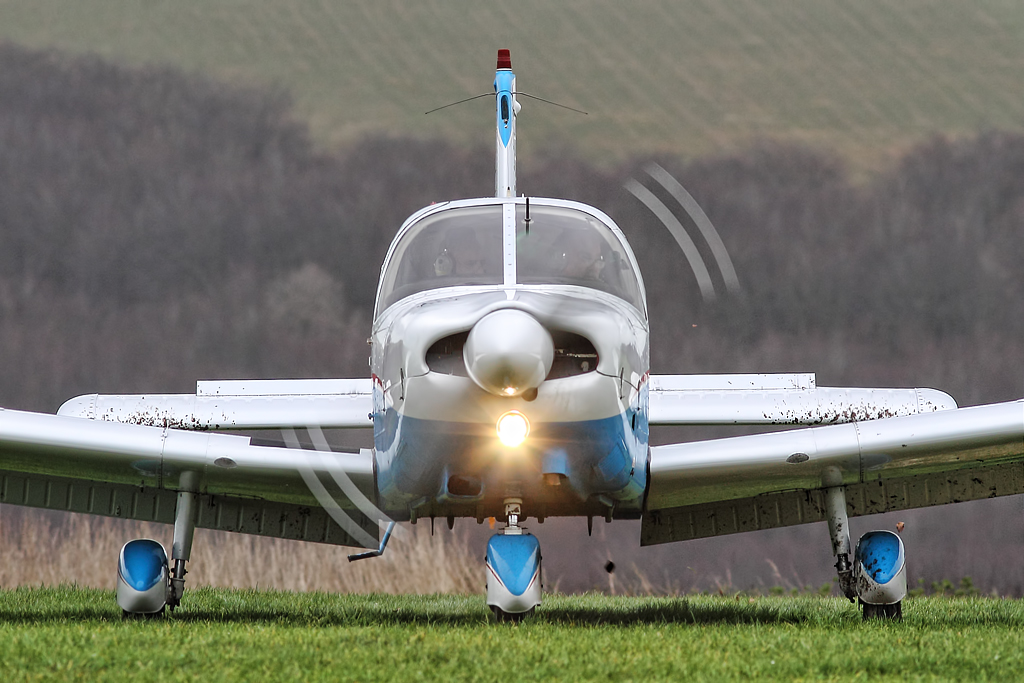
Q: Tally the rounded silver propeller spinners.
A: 1